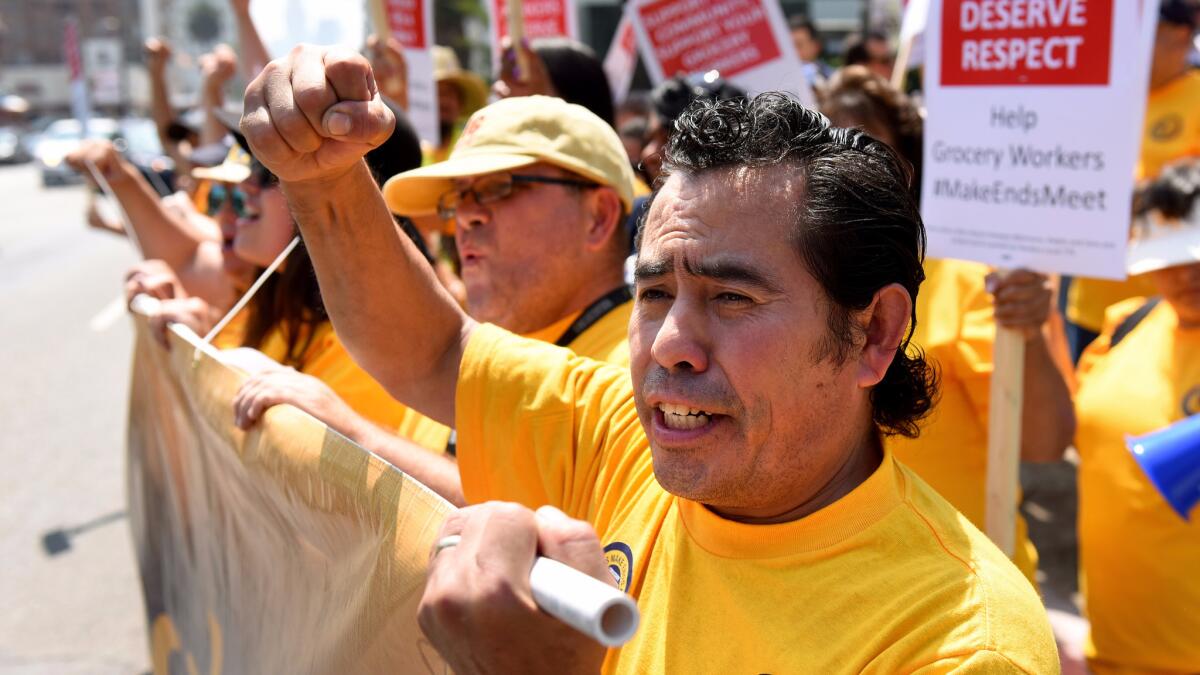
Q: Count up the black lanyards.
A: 1